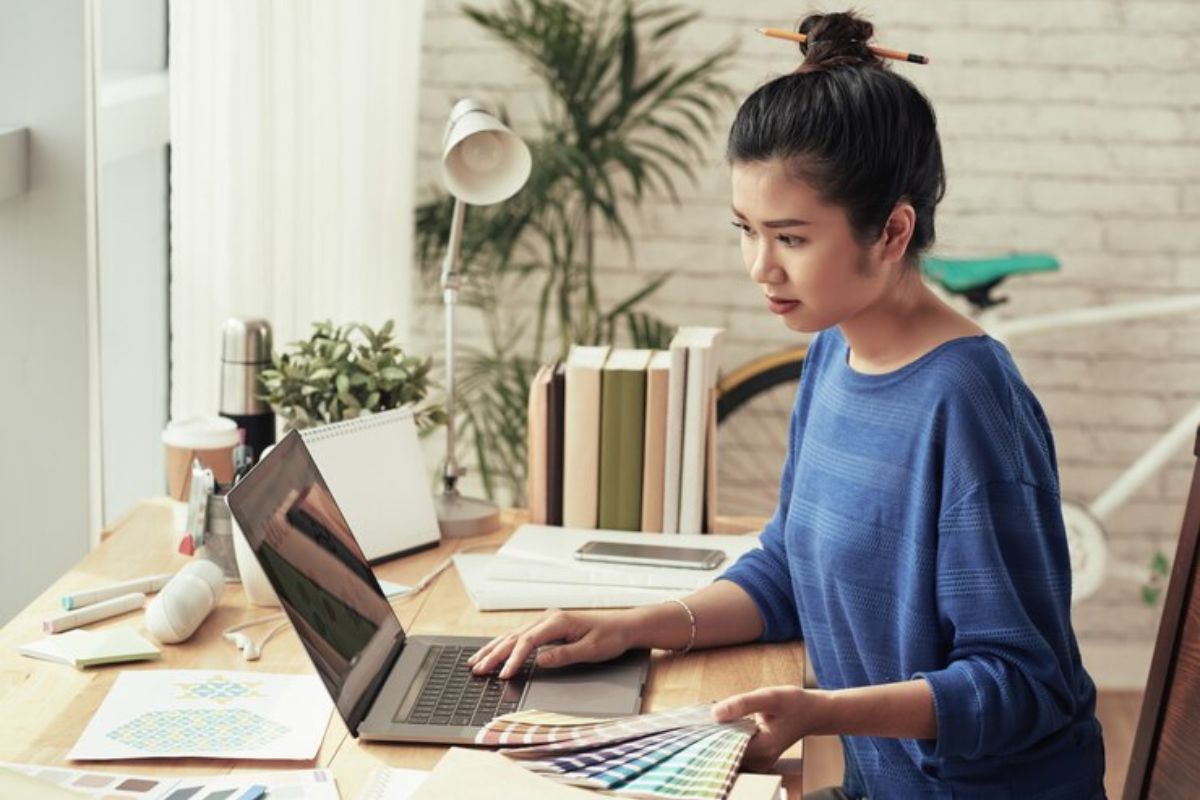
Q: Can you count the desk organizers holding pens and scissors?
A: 1